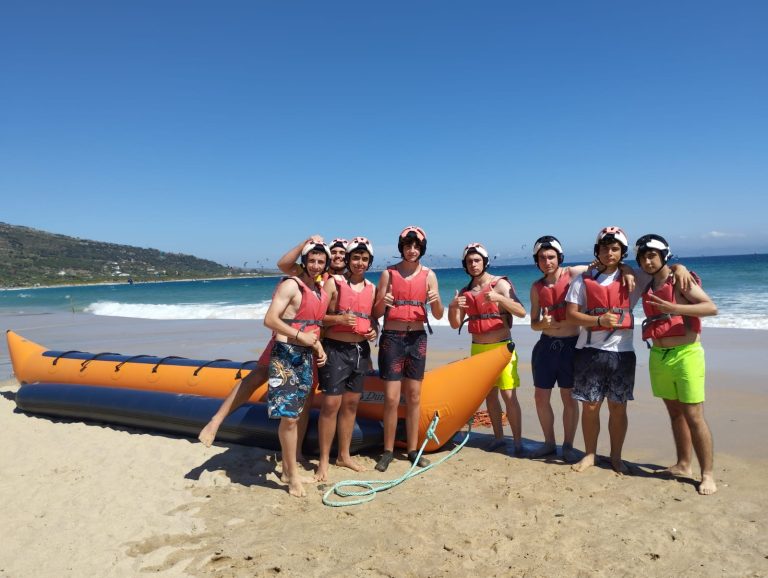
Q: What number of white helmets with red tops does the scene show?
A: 5